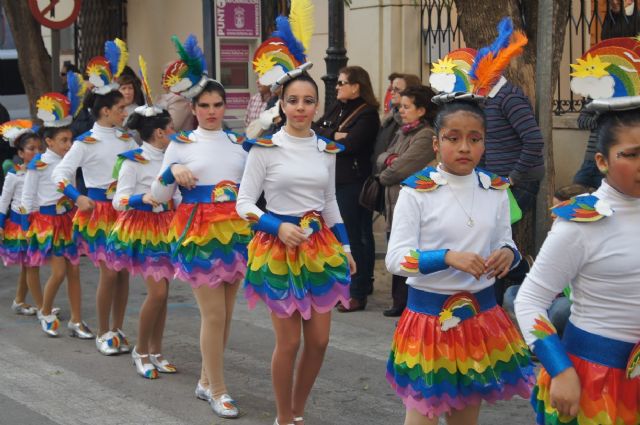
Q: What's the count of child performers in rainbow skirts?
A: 8